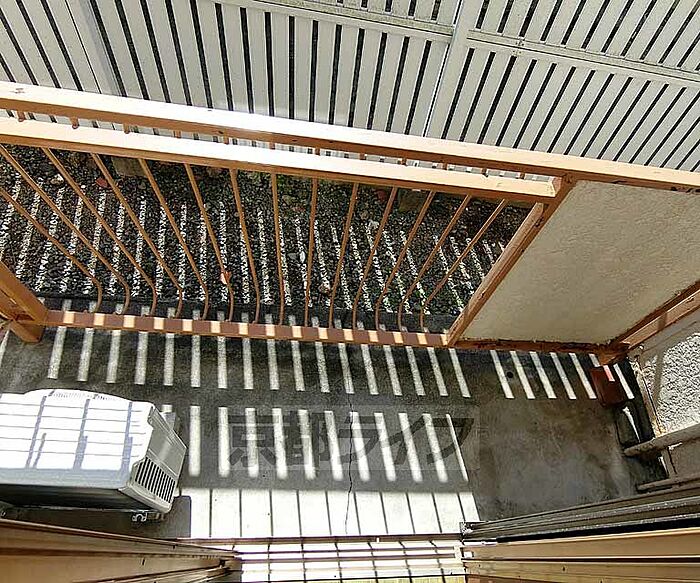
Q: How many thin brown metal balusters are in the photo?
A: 14